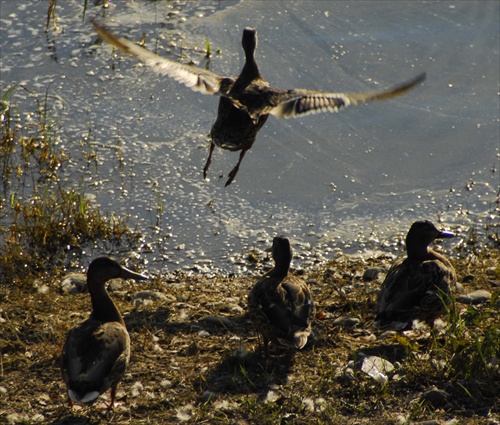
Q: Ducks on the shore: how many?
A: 3